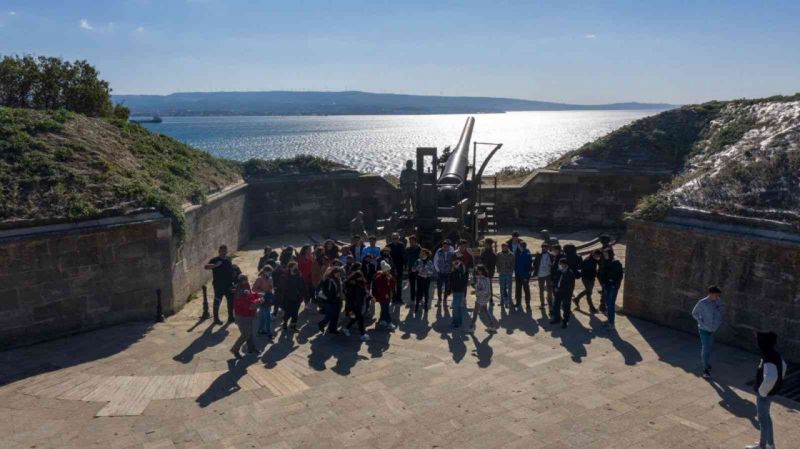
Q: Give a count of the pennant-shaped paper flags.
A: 0